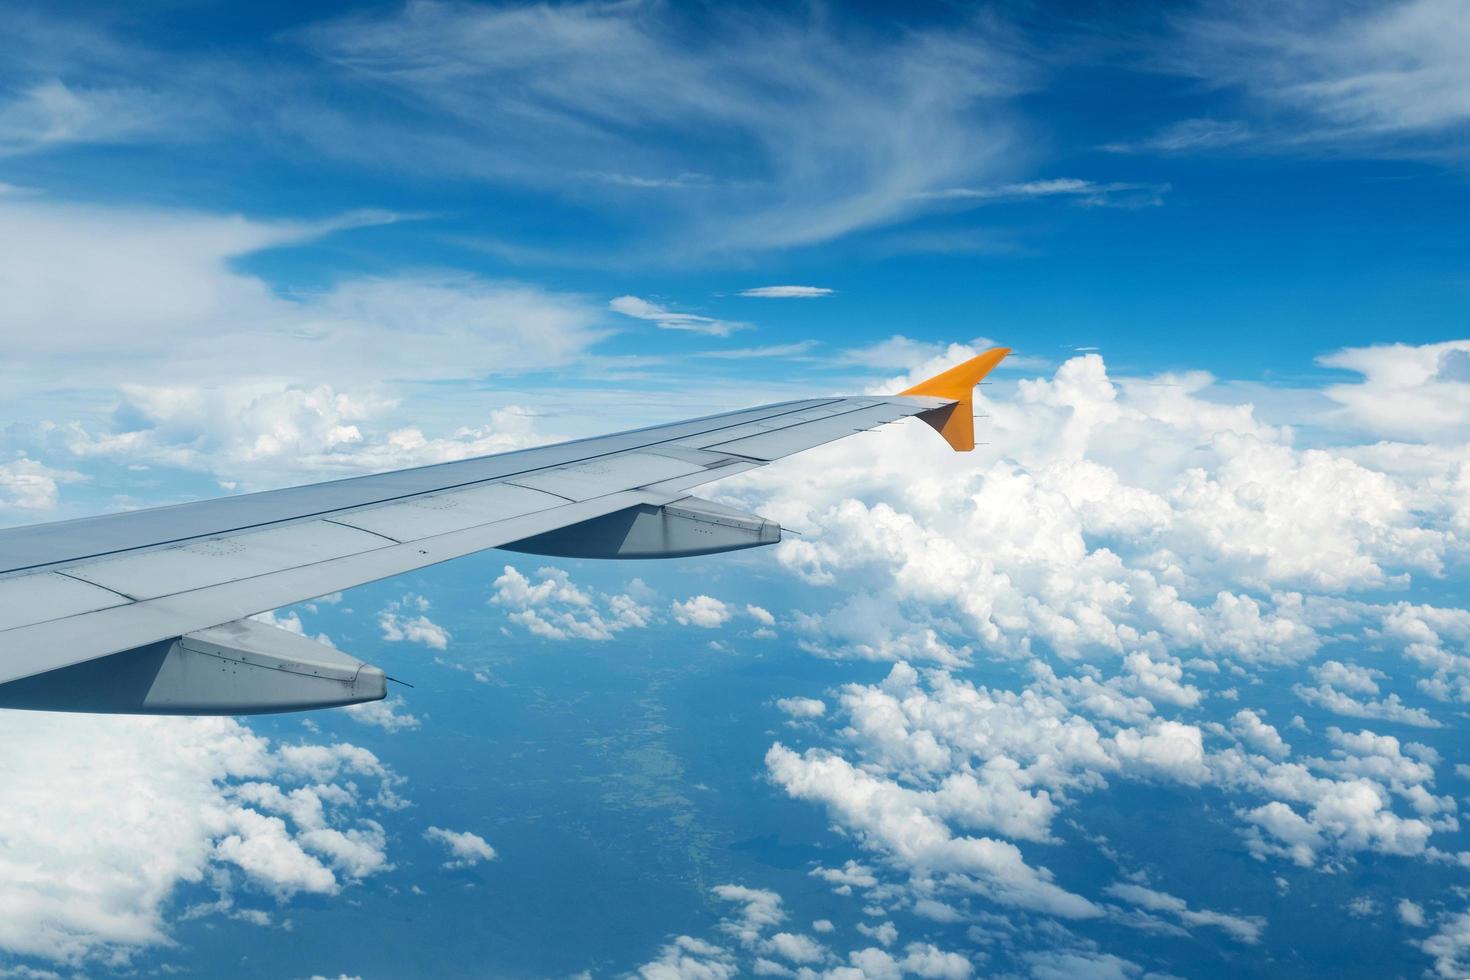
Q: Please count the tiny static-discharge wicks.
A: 11